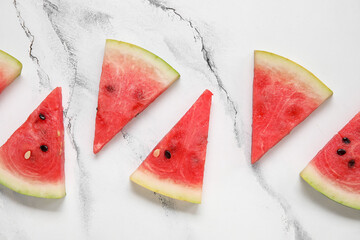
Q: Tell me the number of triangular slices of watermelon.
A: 6